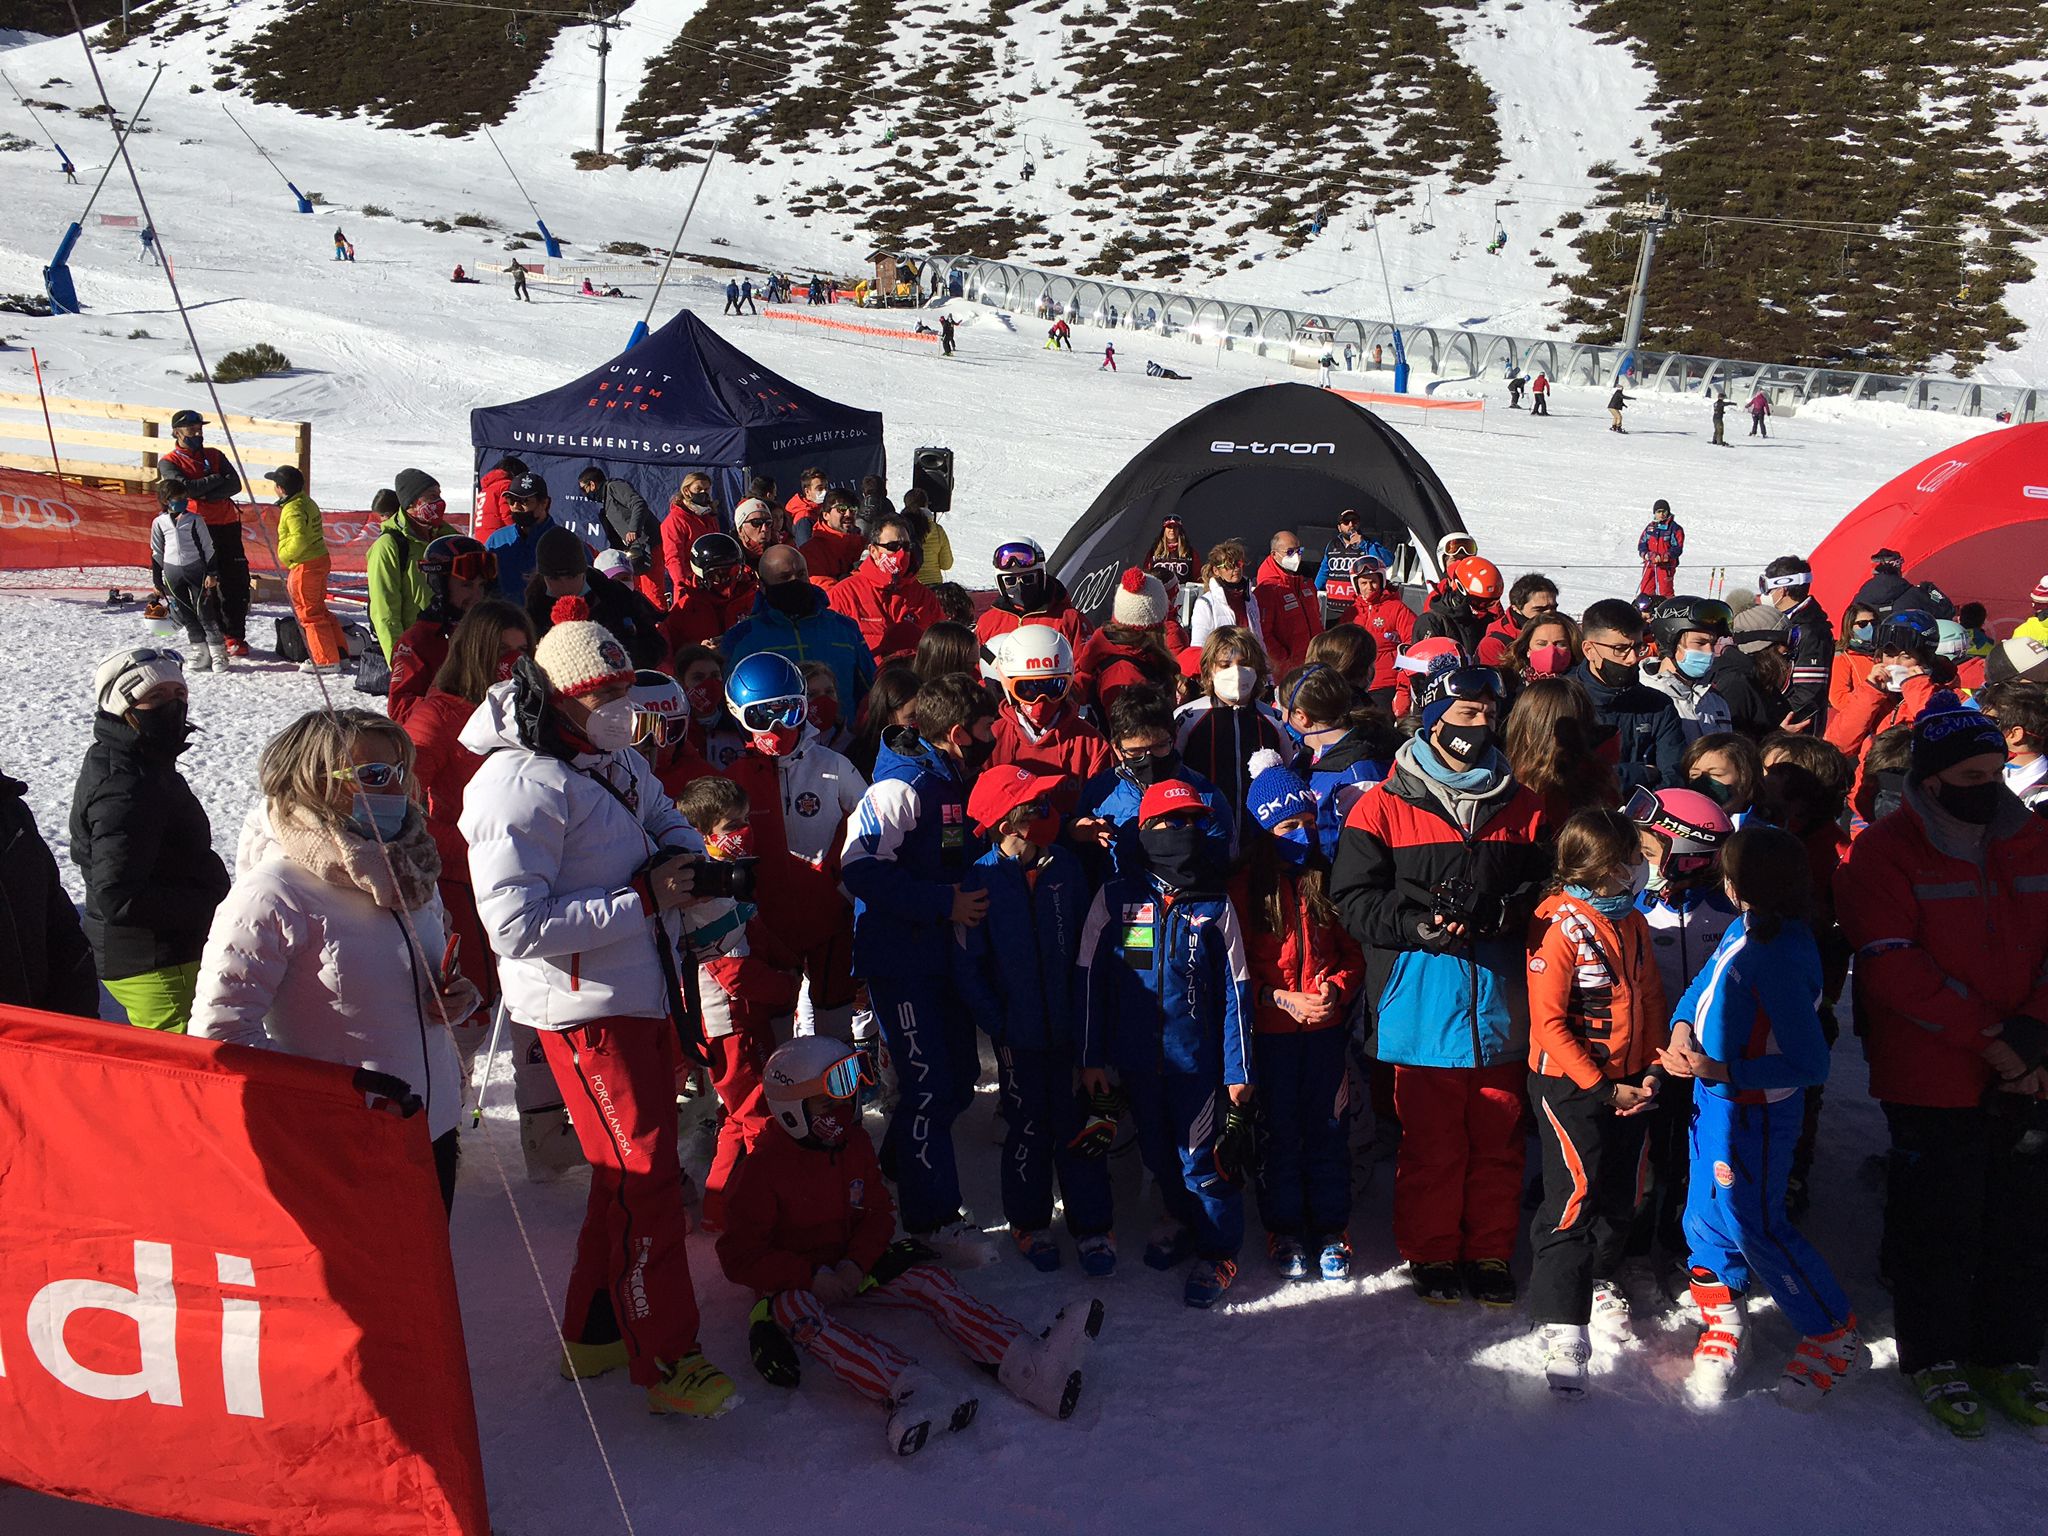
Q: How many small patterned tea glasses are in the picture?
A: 0